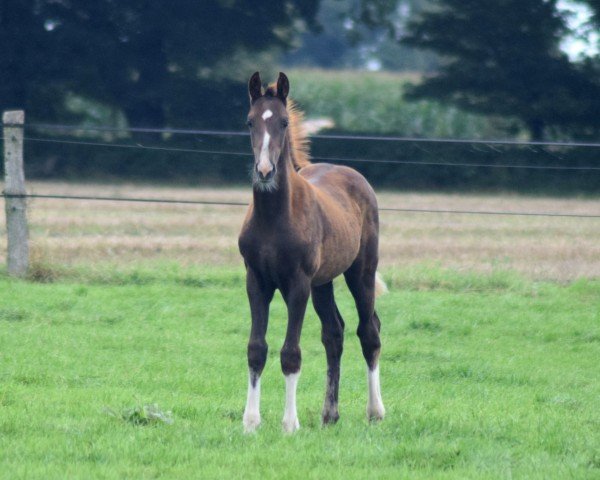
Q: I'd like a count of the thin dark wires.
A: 3